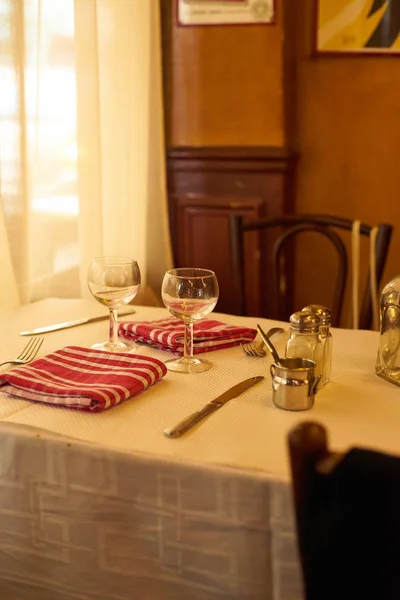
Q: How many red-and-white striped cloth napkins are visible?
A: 2